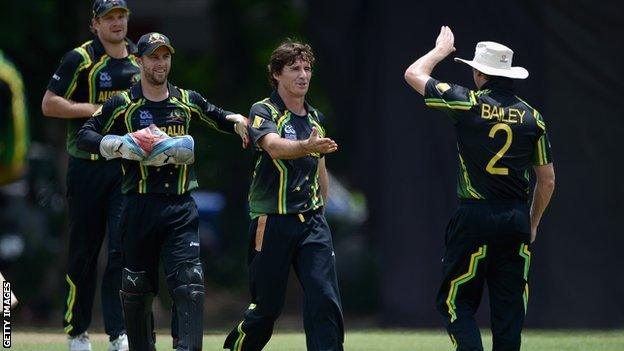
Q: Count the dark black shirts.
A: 4